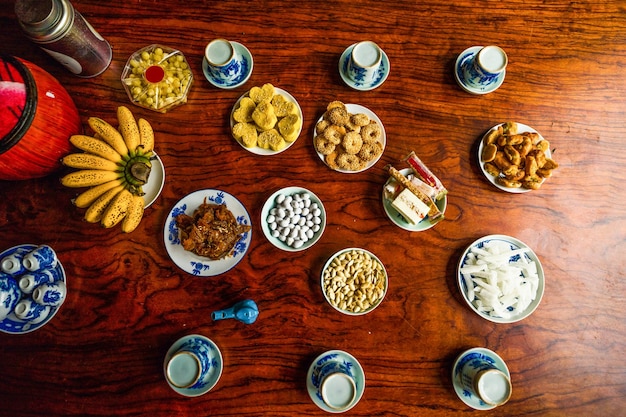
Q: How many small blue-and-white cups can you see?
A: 11